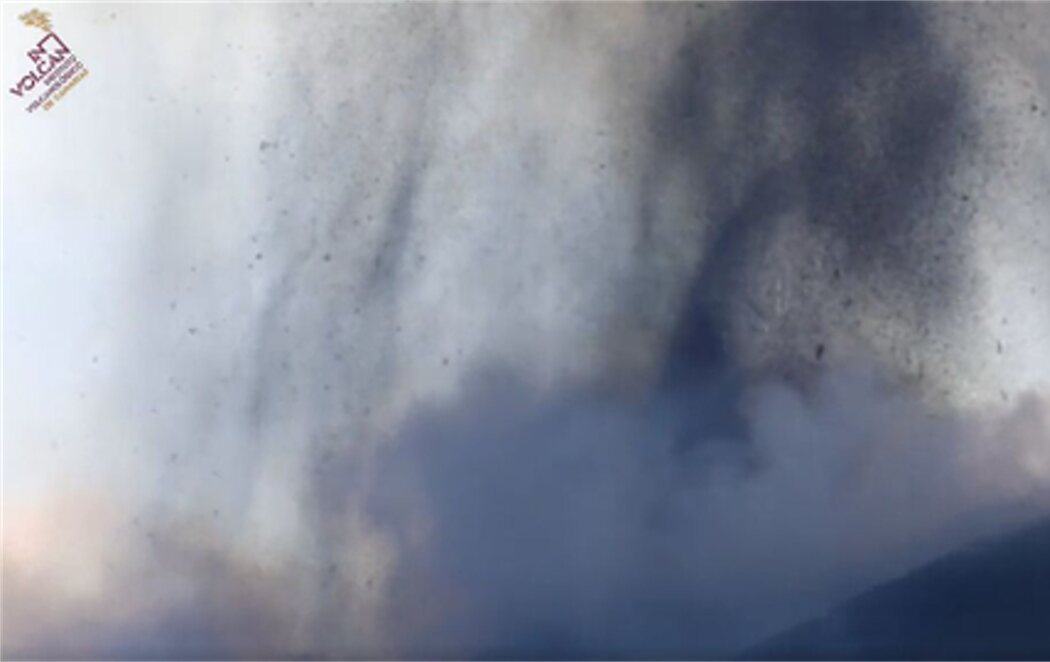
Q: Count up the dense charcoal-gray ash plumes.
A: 1